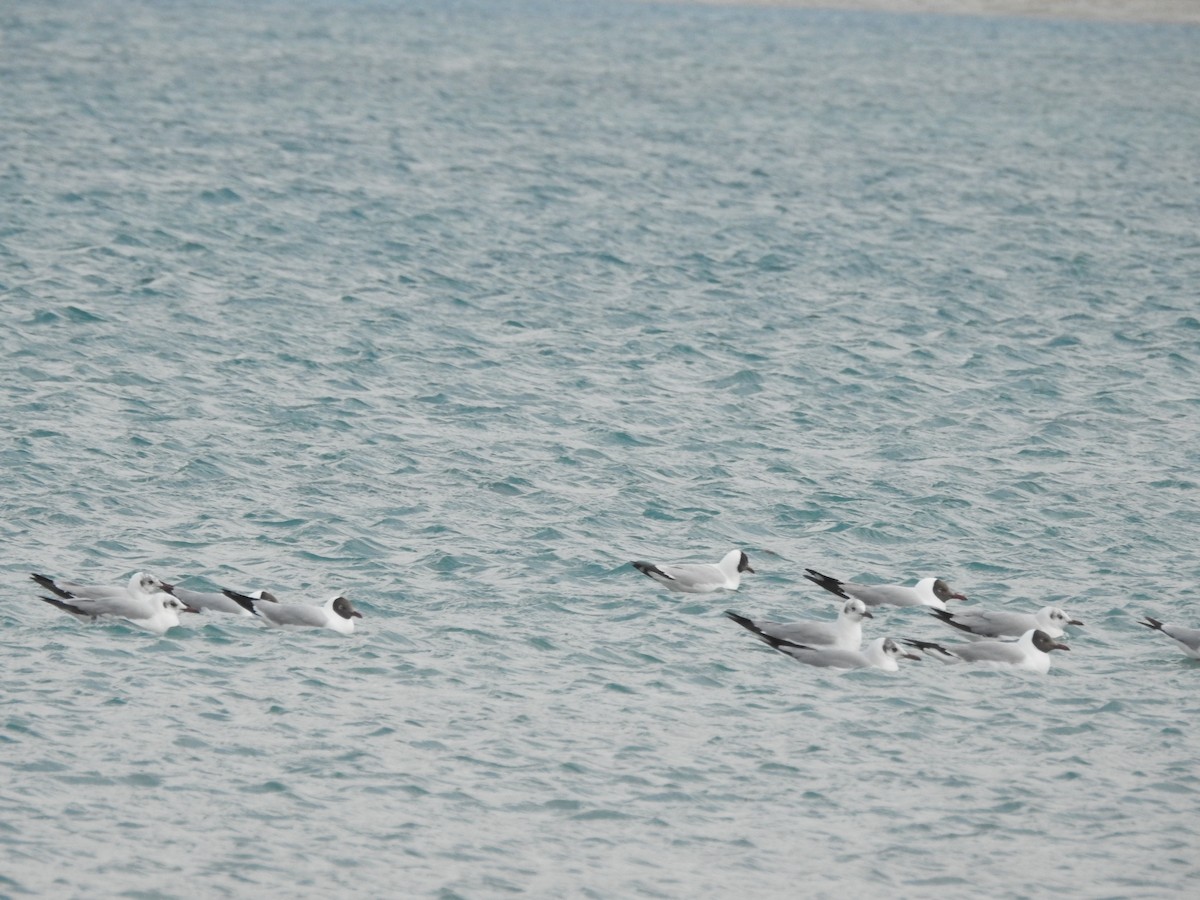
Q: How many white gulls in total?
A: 11